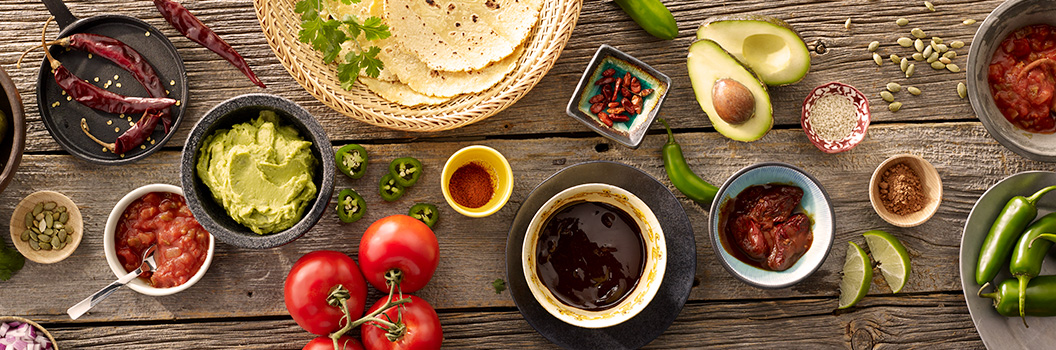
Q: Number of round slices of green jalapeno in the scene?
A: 5